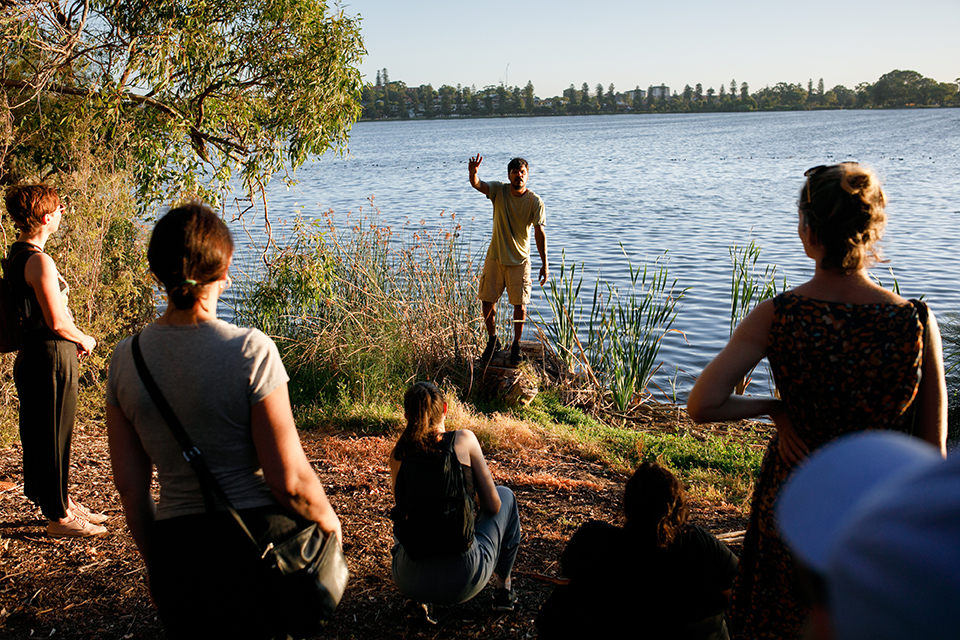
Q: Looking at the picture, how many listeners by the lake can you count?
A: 6